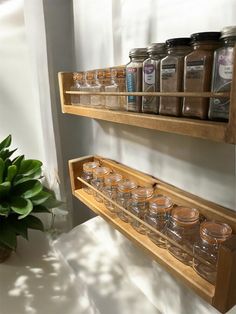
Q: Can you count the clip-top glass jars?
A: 8